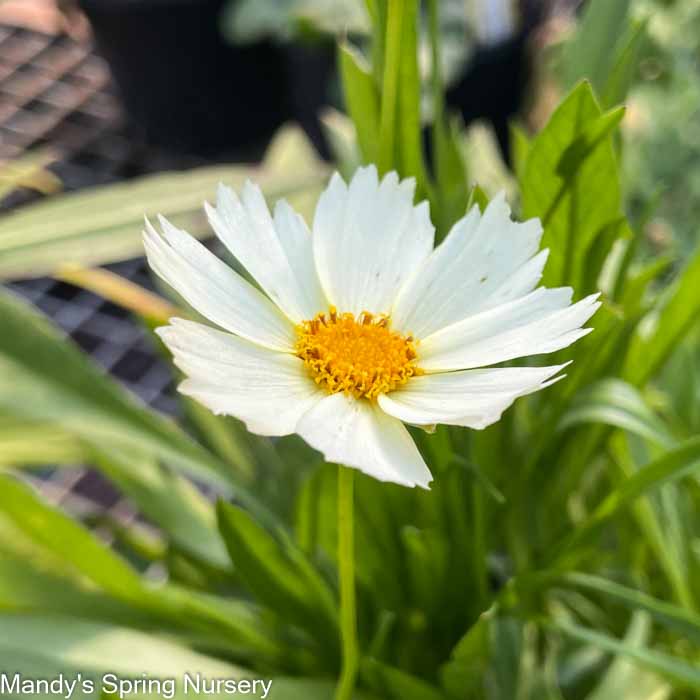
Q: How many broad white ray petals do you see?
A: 8